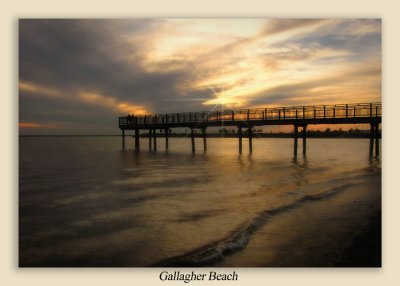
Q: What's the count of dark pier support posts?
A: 13